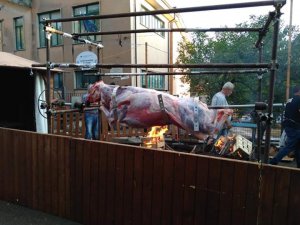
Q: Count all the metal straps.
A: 3